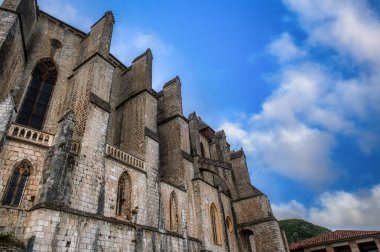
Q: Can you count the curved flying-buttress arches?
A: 1